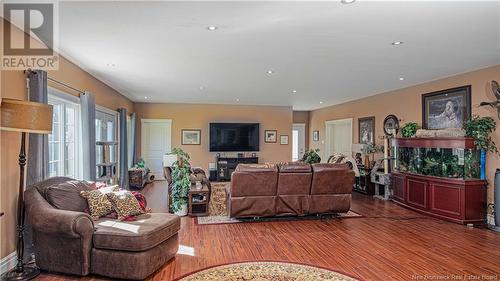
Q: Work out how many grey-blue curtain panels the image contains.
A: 4